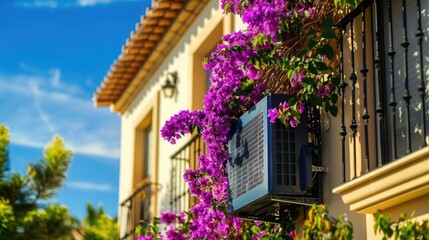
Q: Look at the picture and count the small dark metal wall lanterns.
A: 1